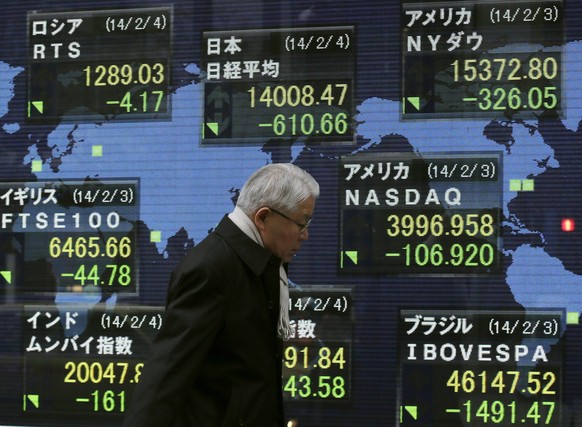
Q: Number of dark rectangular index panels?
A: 8